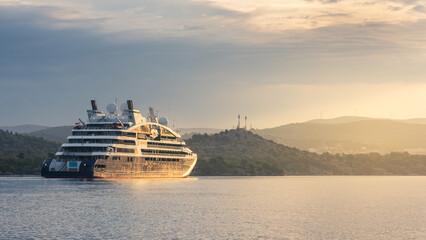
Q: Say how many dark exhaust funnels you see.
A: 2